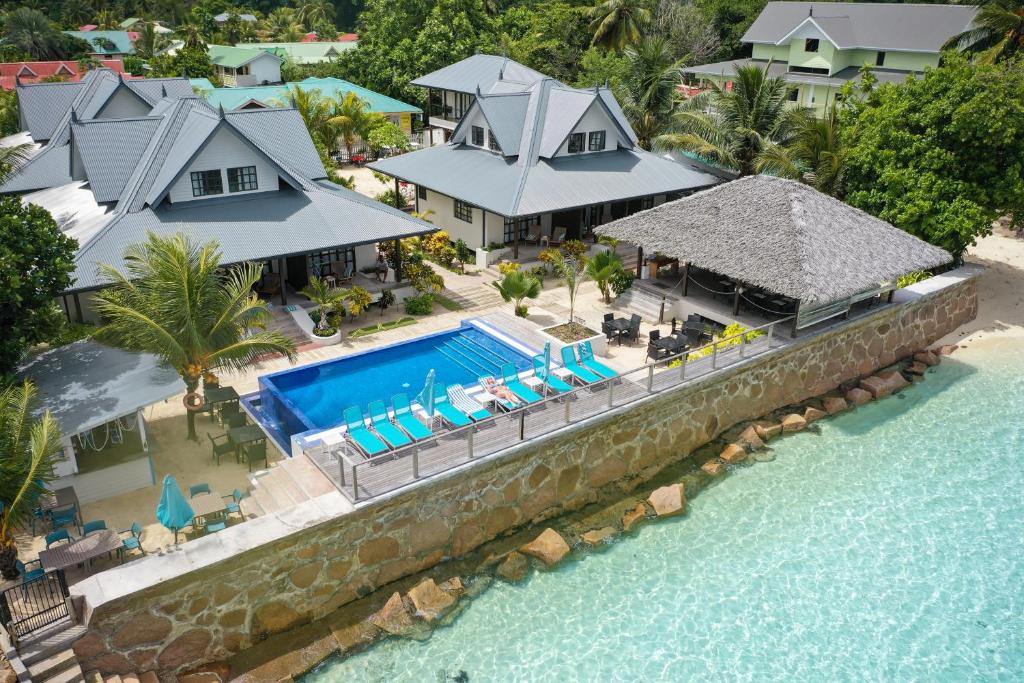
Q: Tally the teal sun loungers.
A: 10